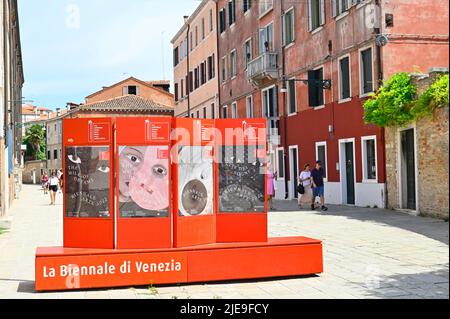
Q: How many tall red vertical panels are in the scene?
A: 4